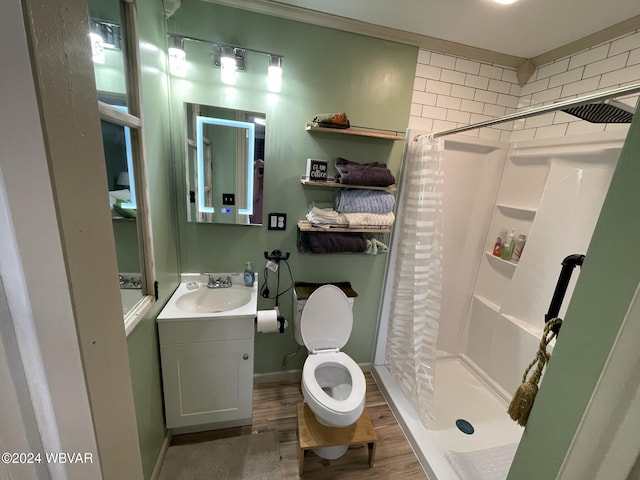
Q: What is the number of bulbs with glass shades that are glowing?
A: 3